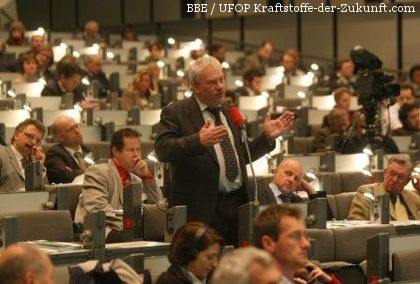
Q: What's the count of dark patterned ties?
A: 1